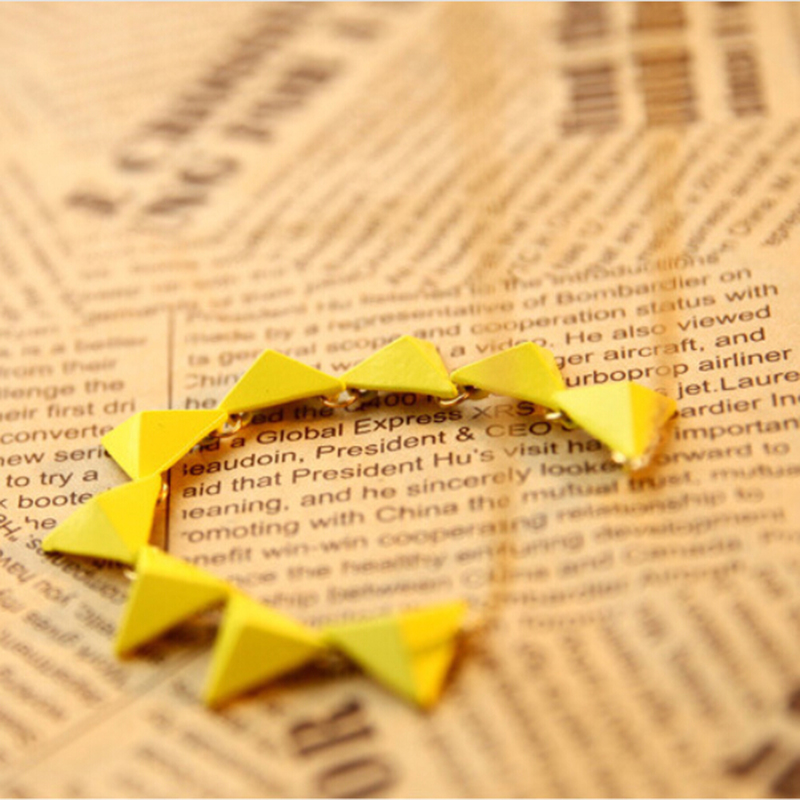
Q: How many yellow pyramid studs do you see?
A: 9